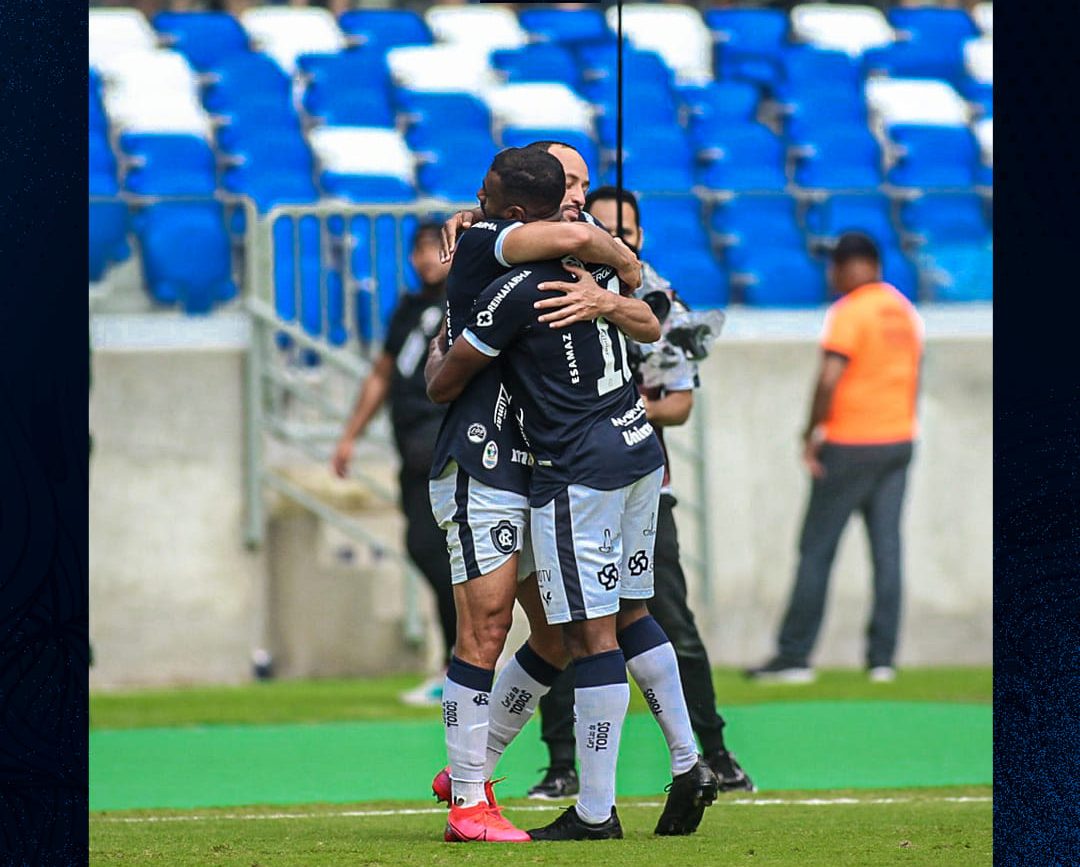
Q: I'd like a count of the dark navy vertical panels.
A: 2